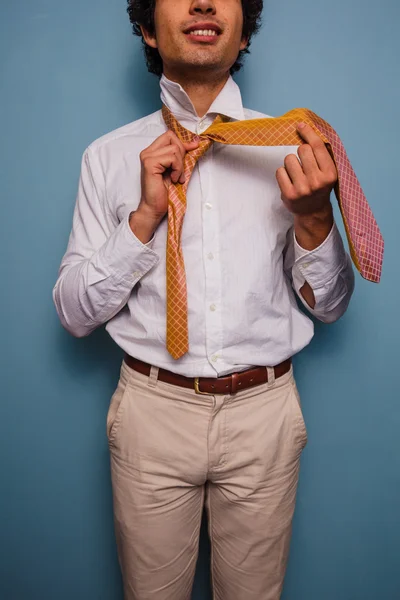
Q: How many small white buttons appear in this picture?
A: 7